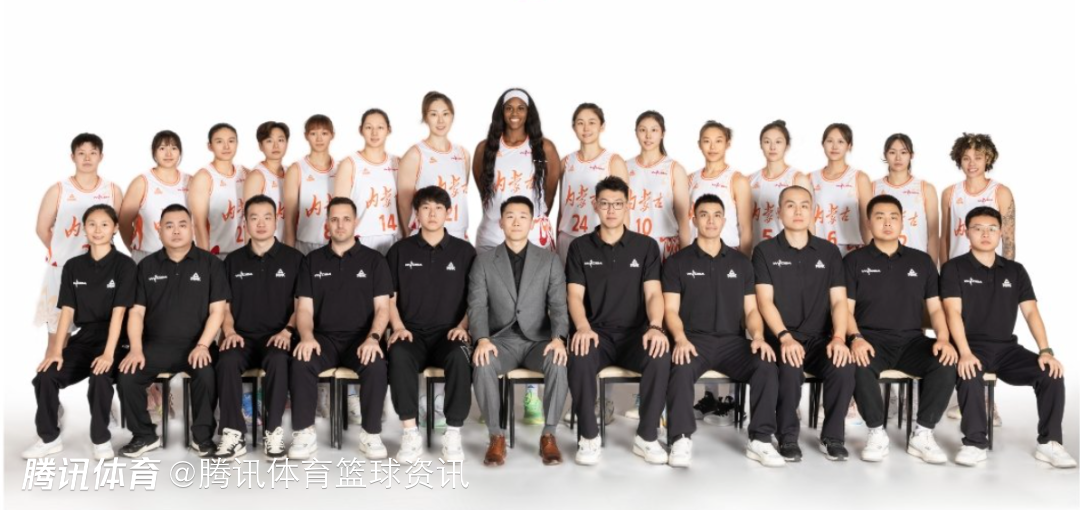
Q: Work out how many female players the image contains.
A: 15